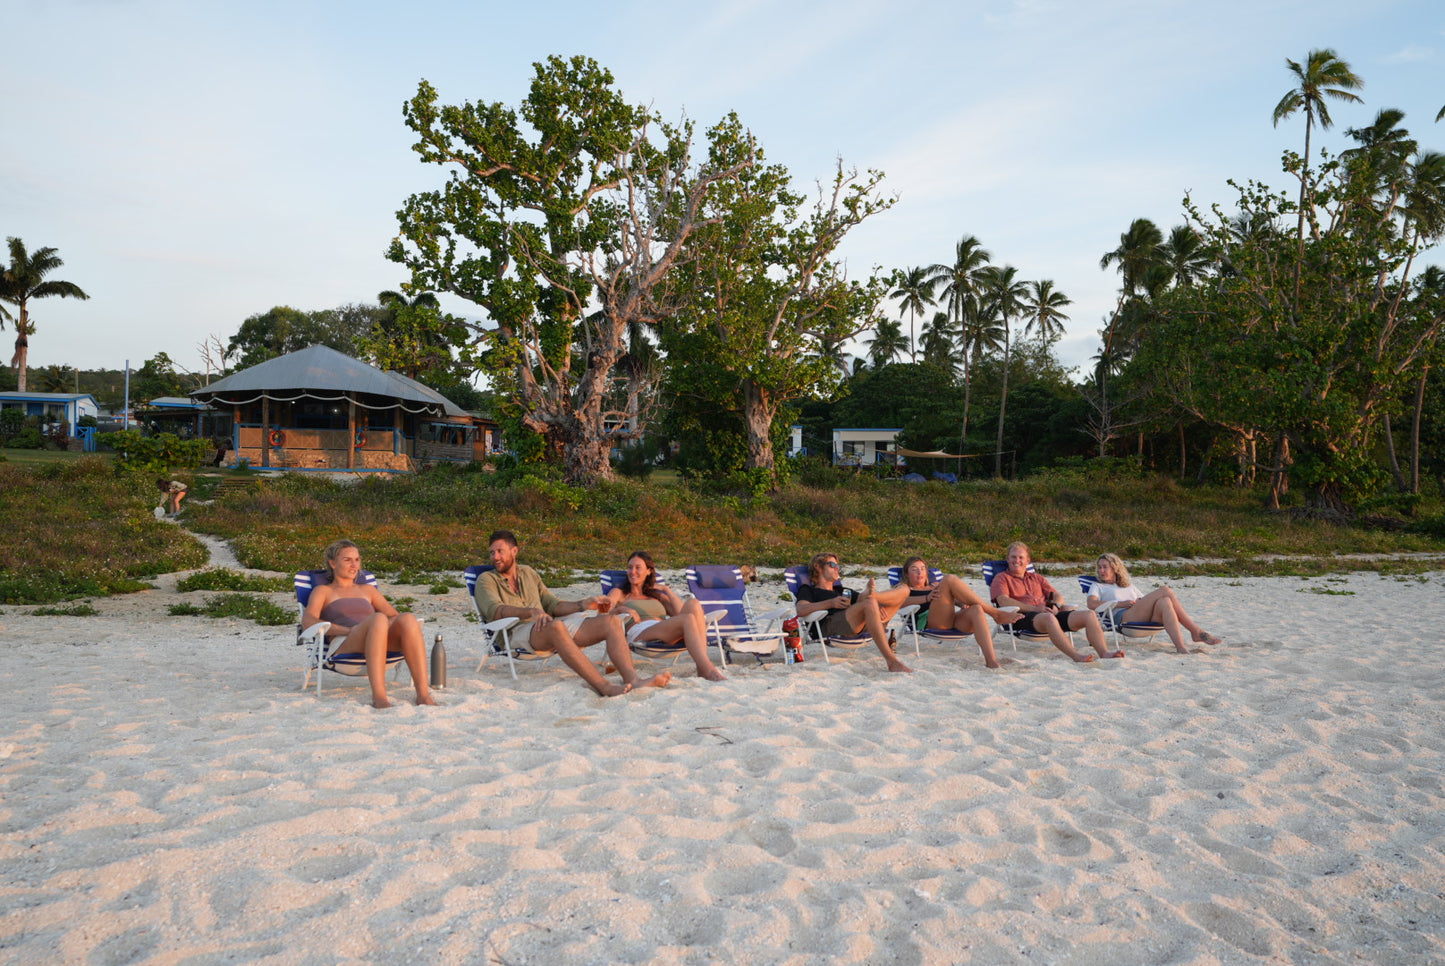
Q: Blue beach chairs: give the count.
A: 8